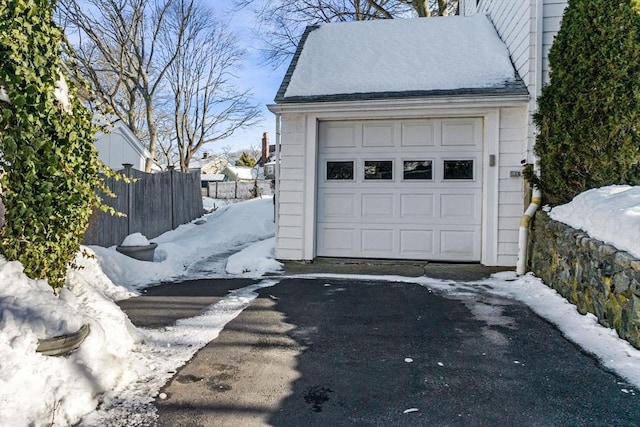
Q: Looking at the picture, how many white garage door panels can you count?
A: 12